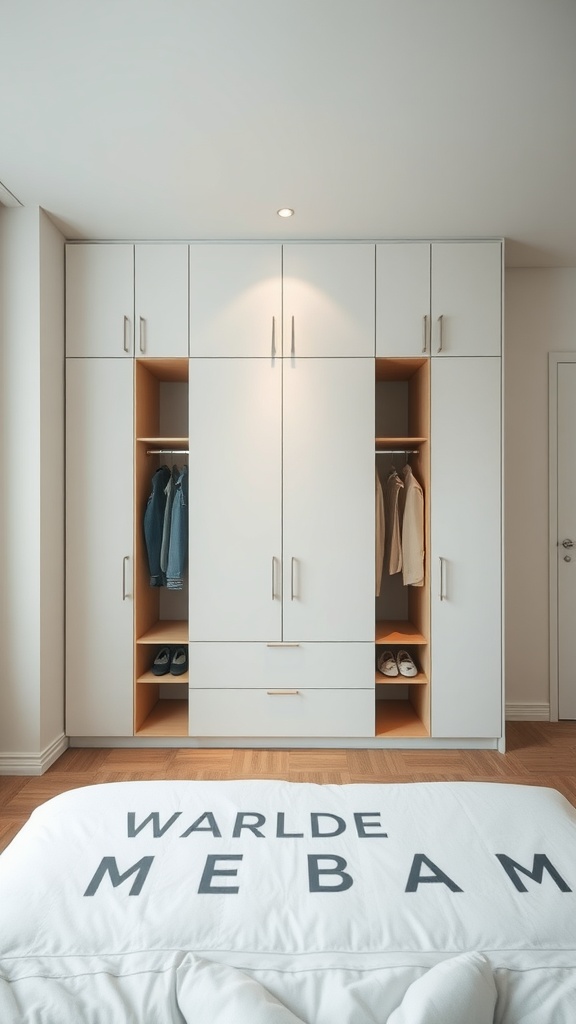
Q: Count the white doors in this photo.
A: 11